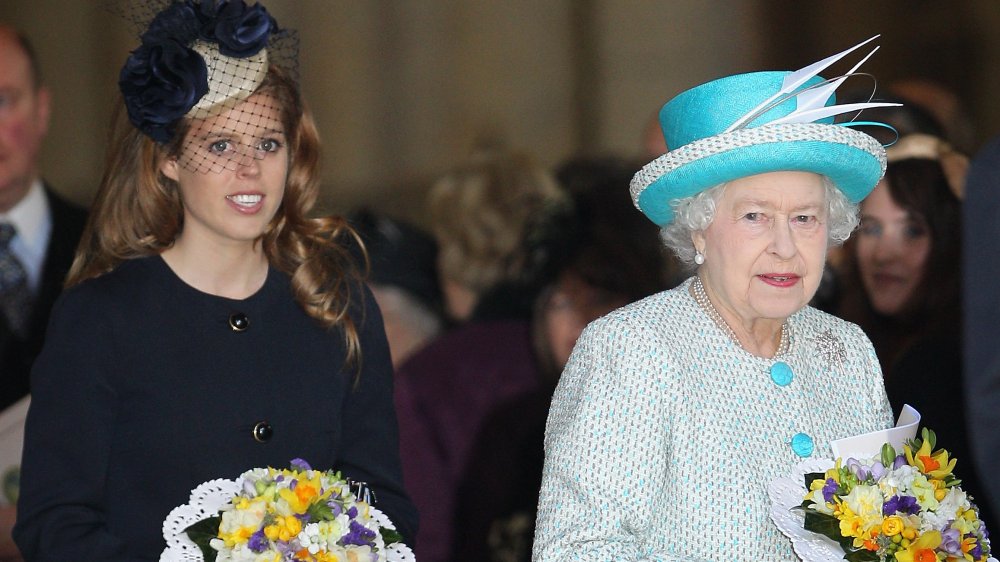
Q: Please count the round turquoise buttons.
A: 2